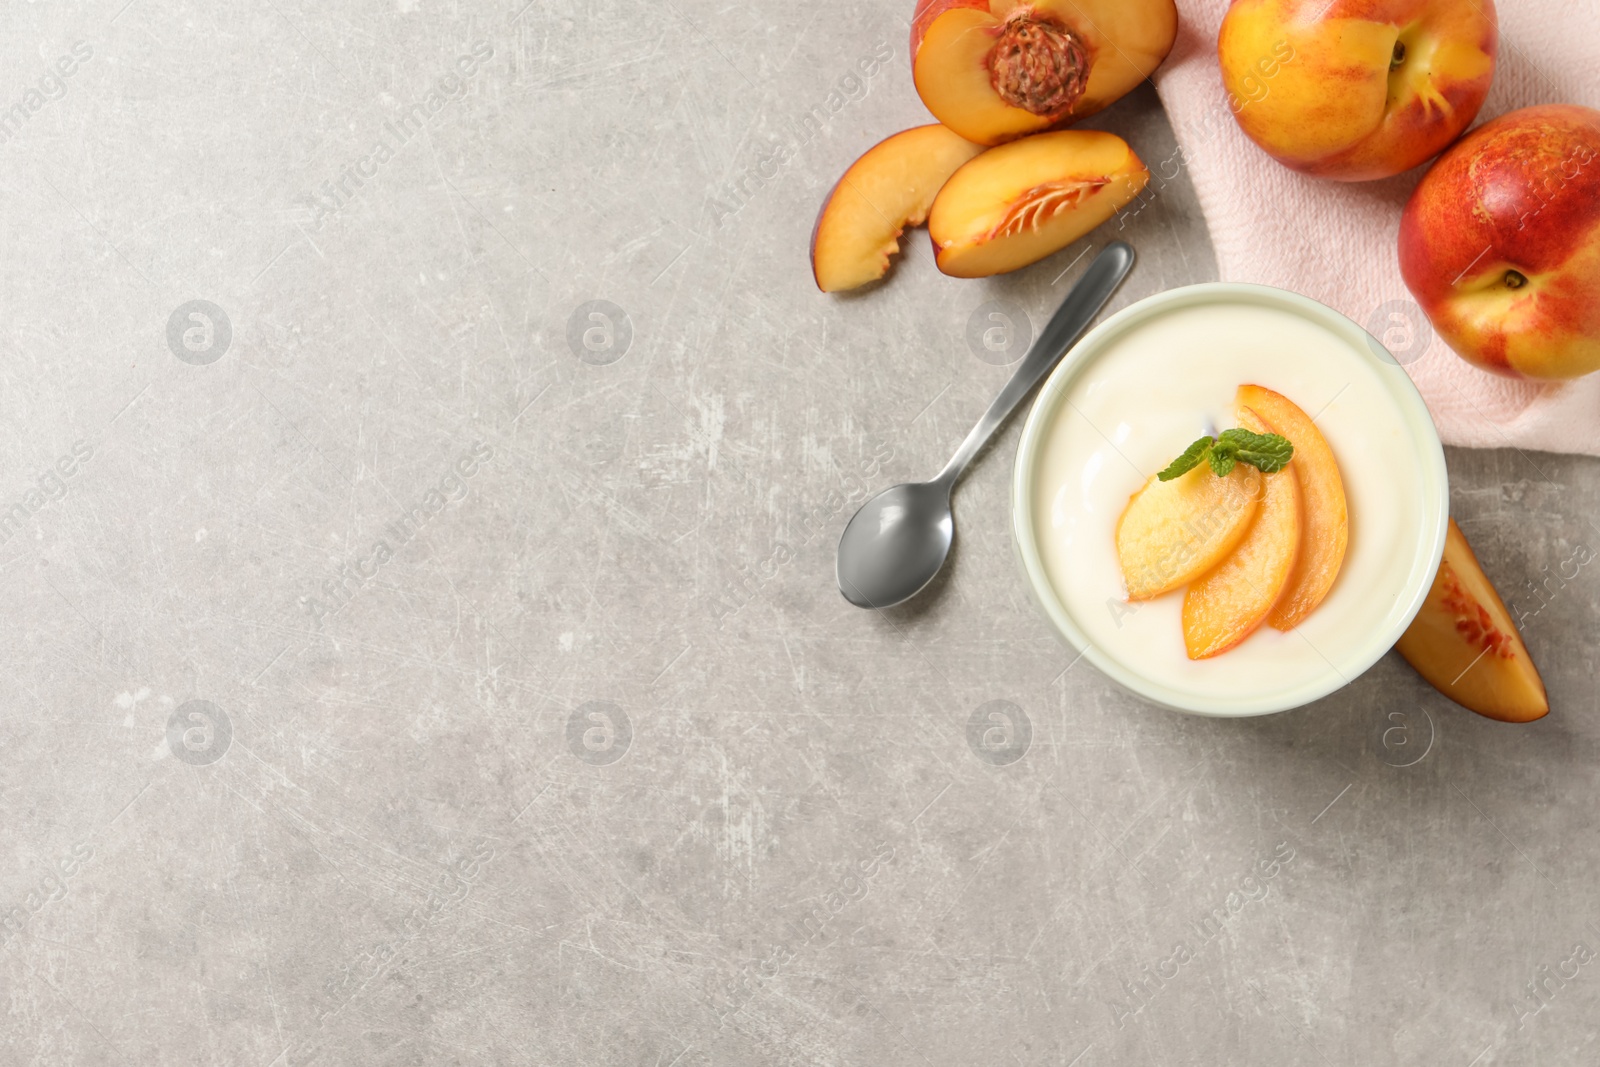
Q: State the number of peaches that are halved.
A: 1